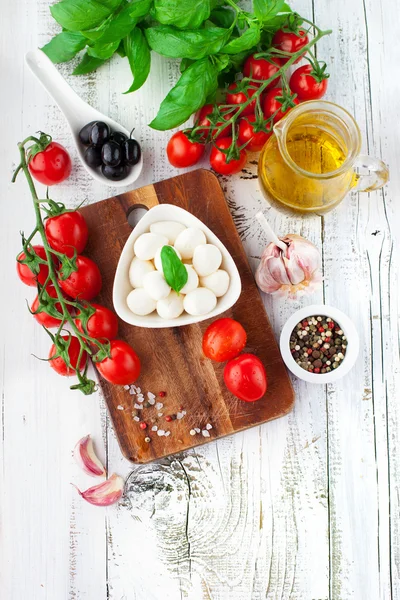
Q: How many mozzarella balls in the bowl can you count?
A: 12